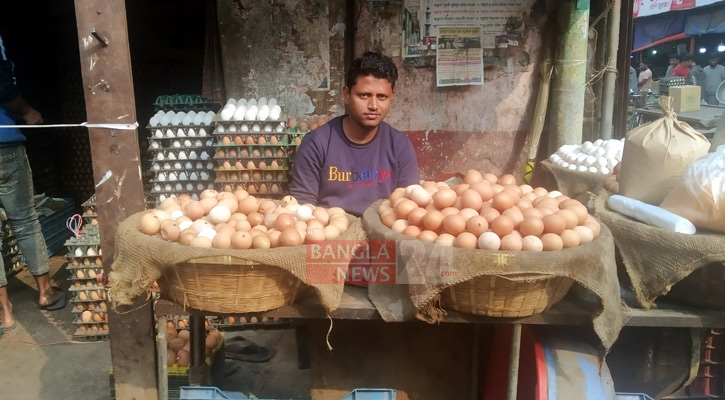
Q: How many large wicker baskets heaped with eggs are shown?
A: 2